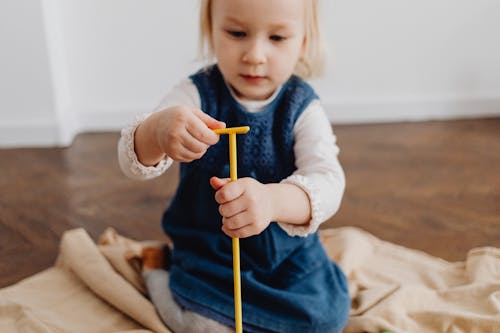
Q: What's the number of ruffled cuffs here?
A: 2